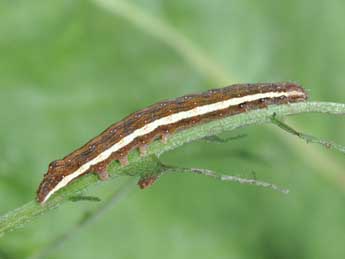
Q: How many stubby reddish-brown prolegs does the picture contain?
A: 4